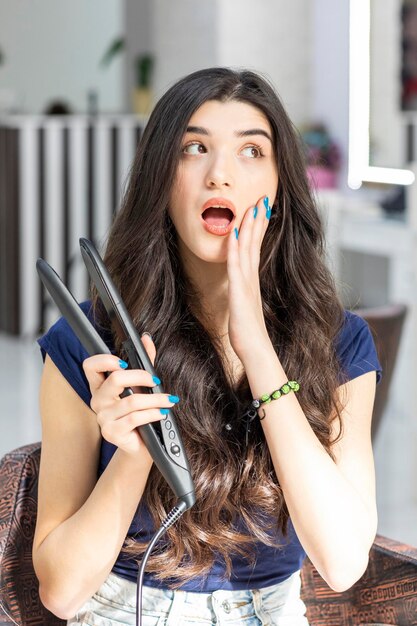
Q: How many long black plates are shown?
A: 2